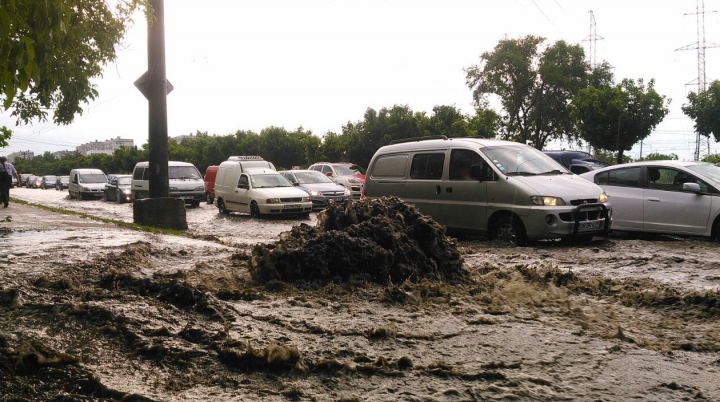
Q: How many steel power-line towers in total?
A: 2